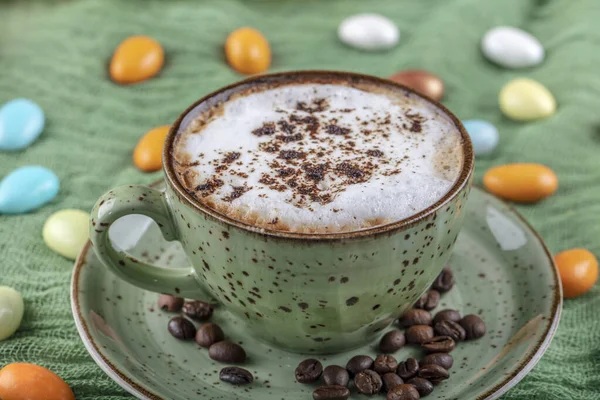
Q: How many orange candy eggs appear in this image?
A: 6